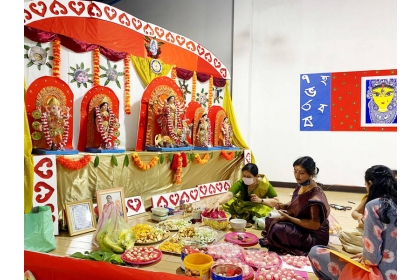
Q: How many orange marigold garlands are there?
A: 11